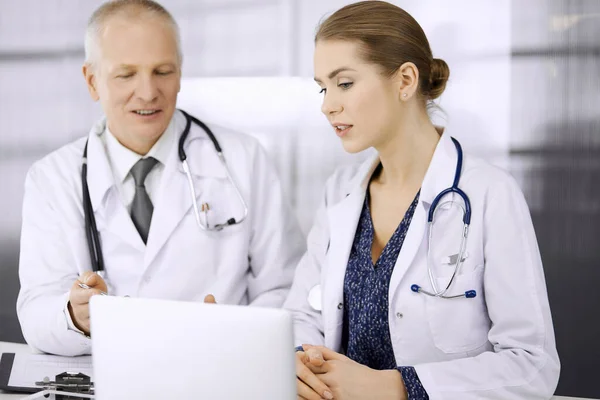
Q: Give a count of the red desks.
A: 0